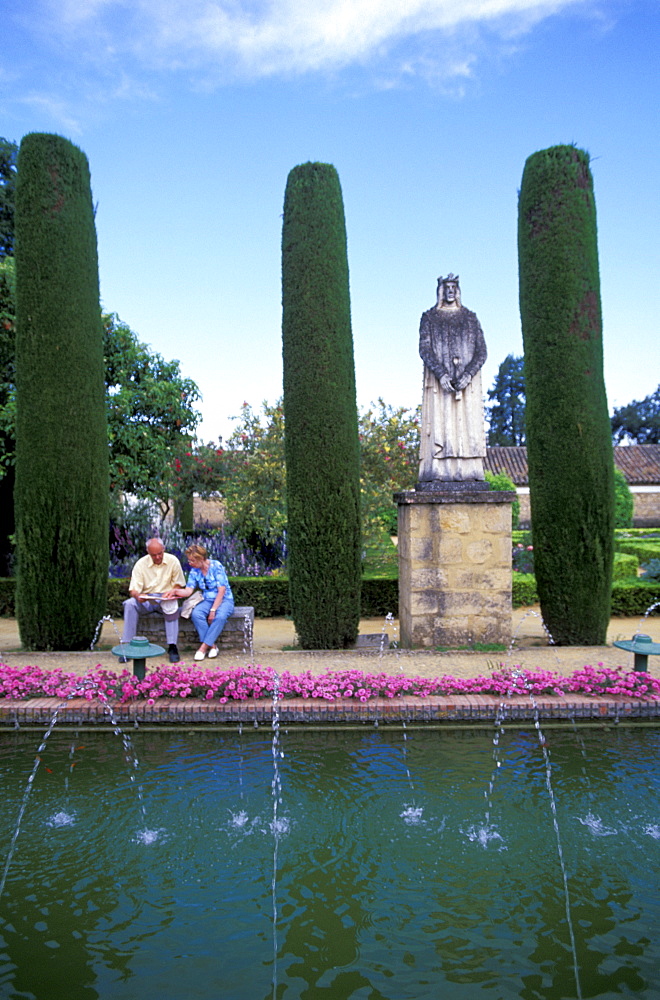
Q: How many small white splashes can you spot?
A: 8